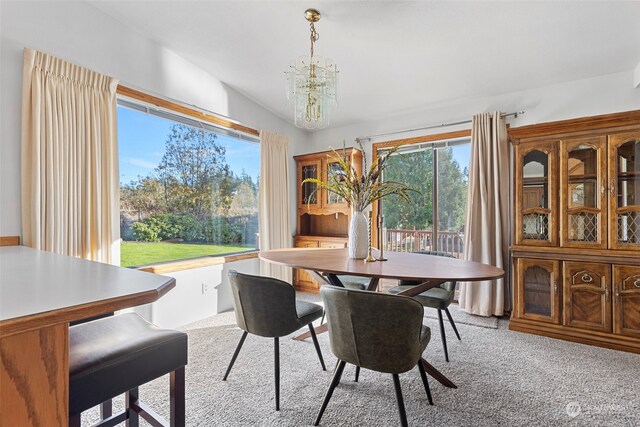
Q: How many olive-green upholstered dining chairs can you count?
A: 4